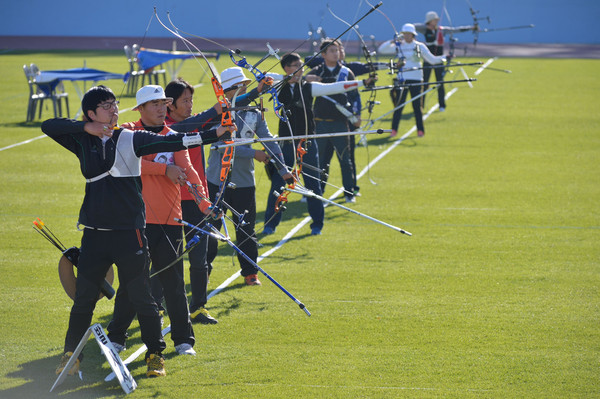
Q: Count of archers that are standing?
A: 9